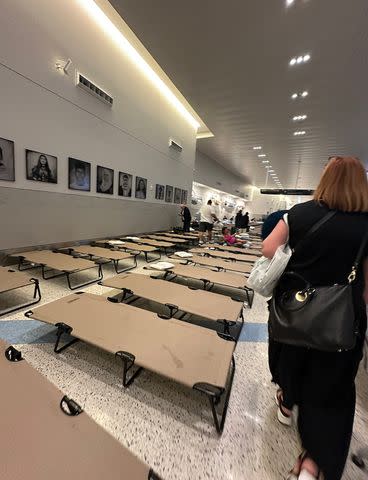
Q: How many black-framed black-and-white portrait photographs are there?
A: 10